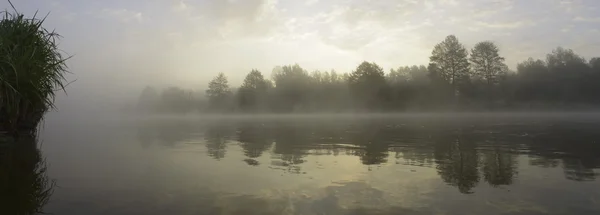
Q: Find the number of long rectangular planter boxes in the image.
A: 0